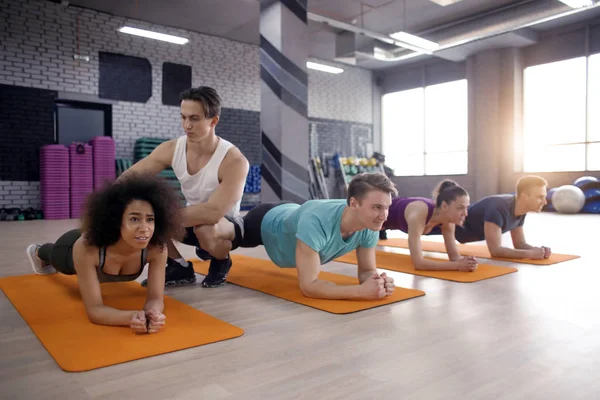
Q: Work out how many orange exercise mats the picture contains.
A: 4